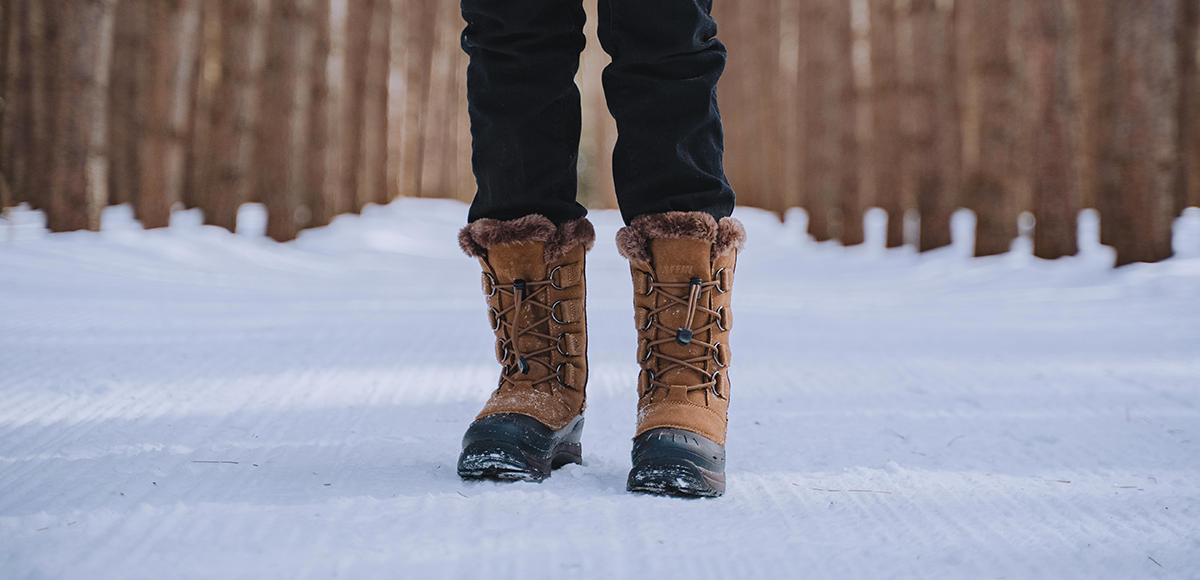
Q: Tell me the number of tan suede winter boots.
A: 2